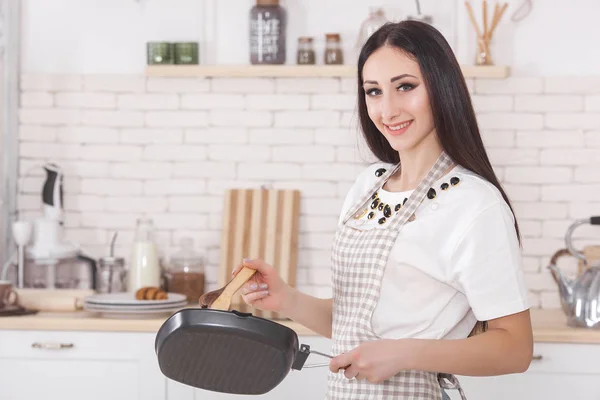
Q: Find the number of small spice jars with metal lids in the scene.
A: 2